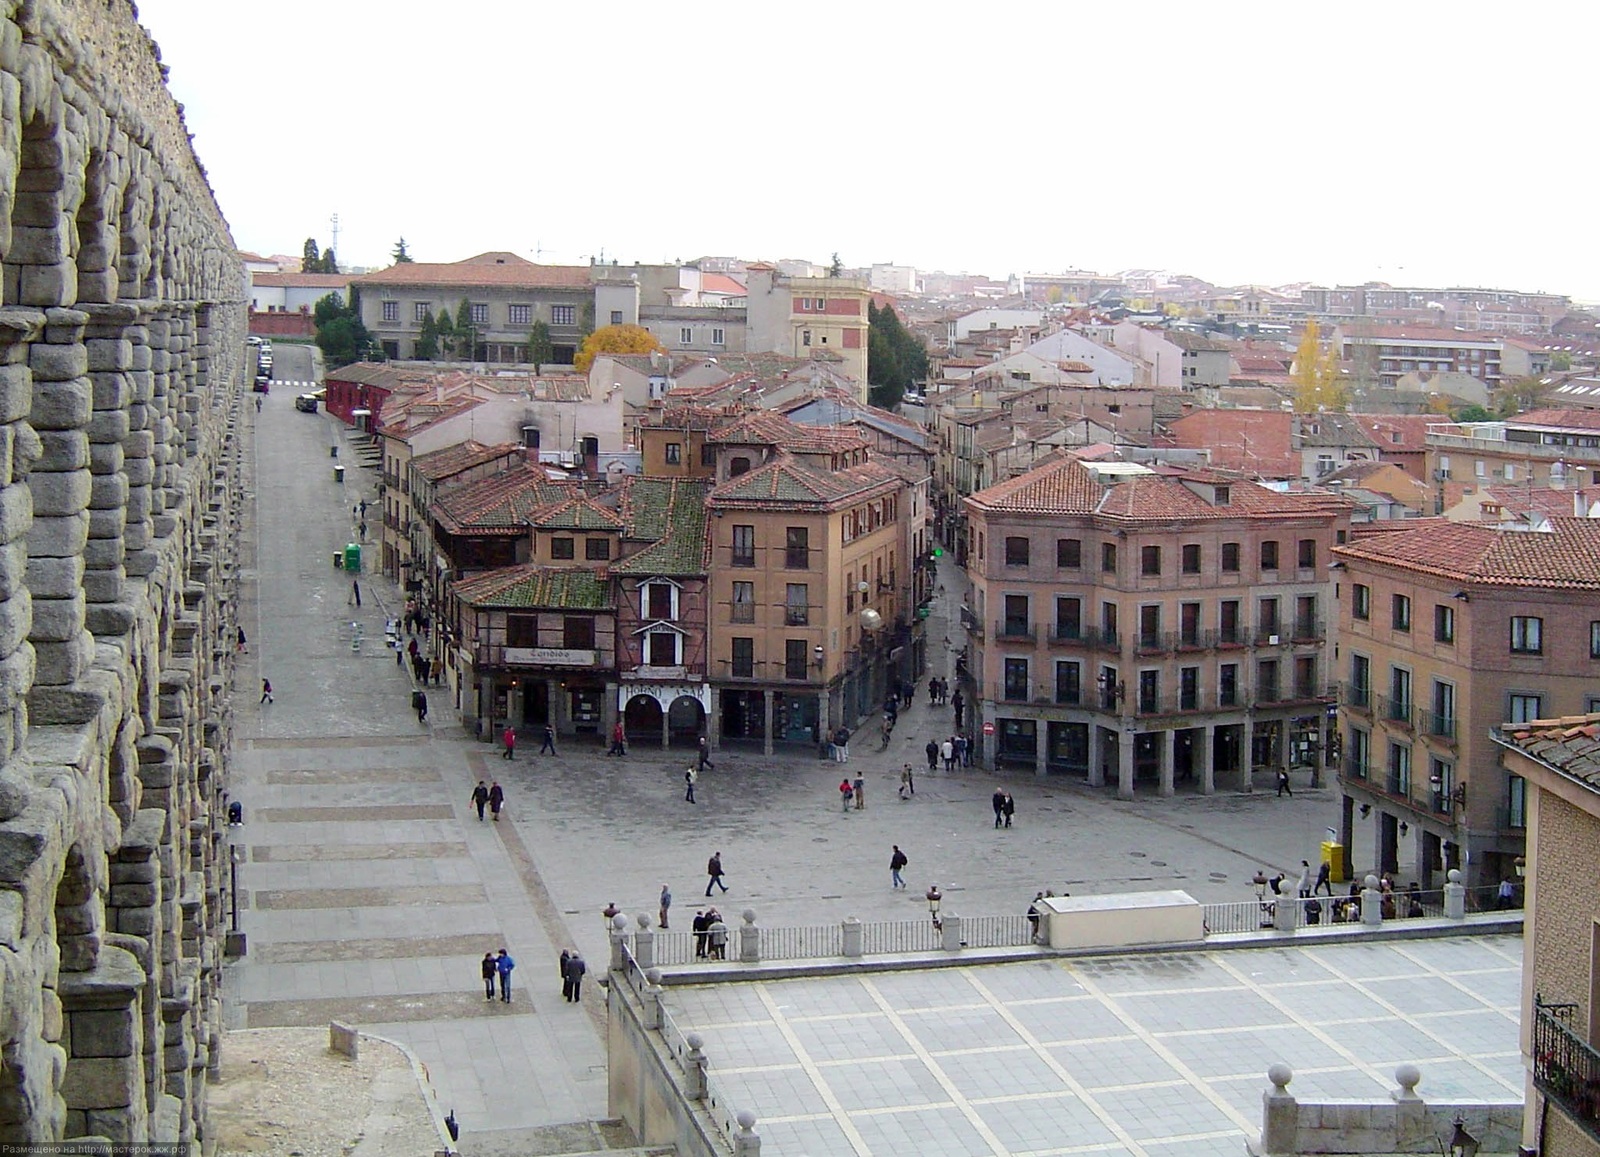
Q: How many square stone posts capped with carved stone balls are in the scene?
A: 11